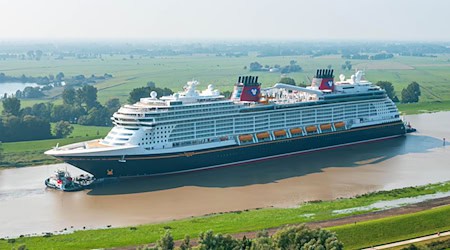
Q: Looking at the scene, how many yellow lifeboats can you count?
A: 7